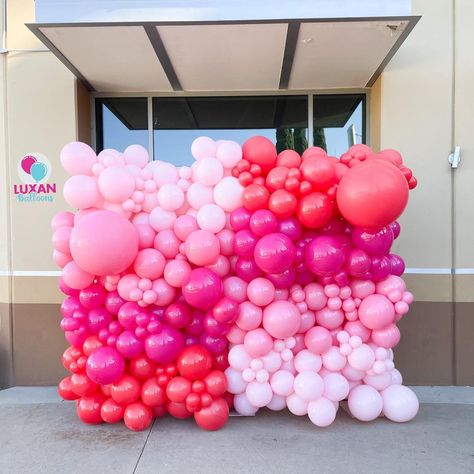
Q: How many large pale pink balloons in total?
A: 1